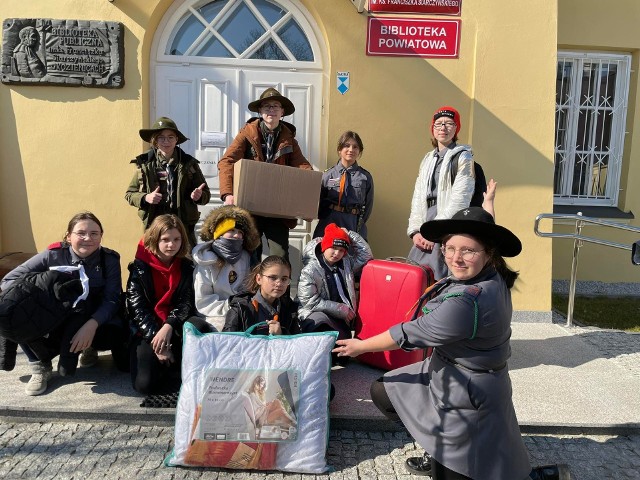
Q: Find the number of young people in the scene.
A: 10